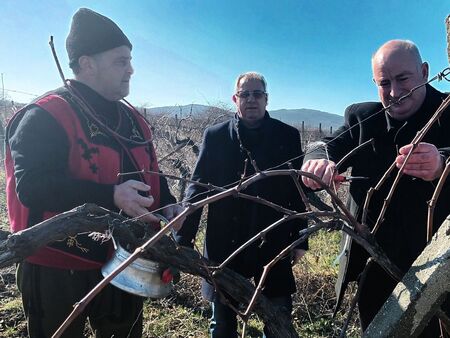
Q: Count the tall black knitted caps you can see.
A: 1